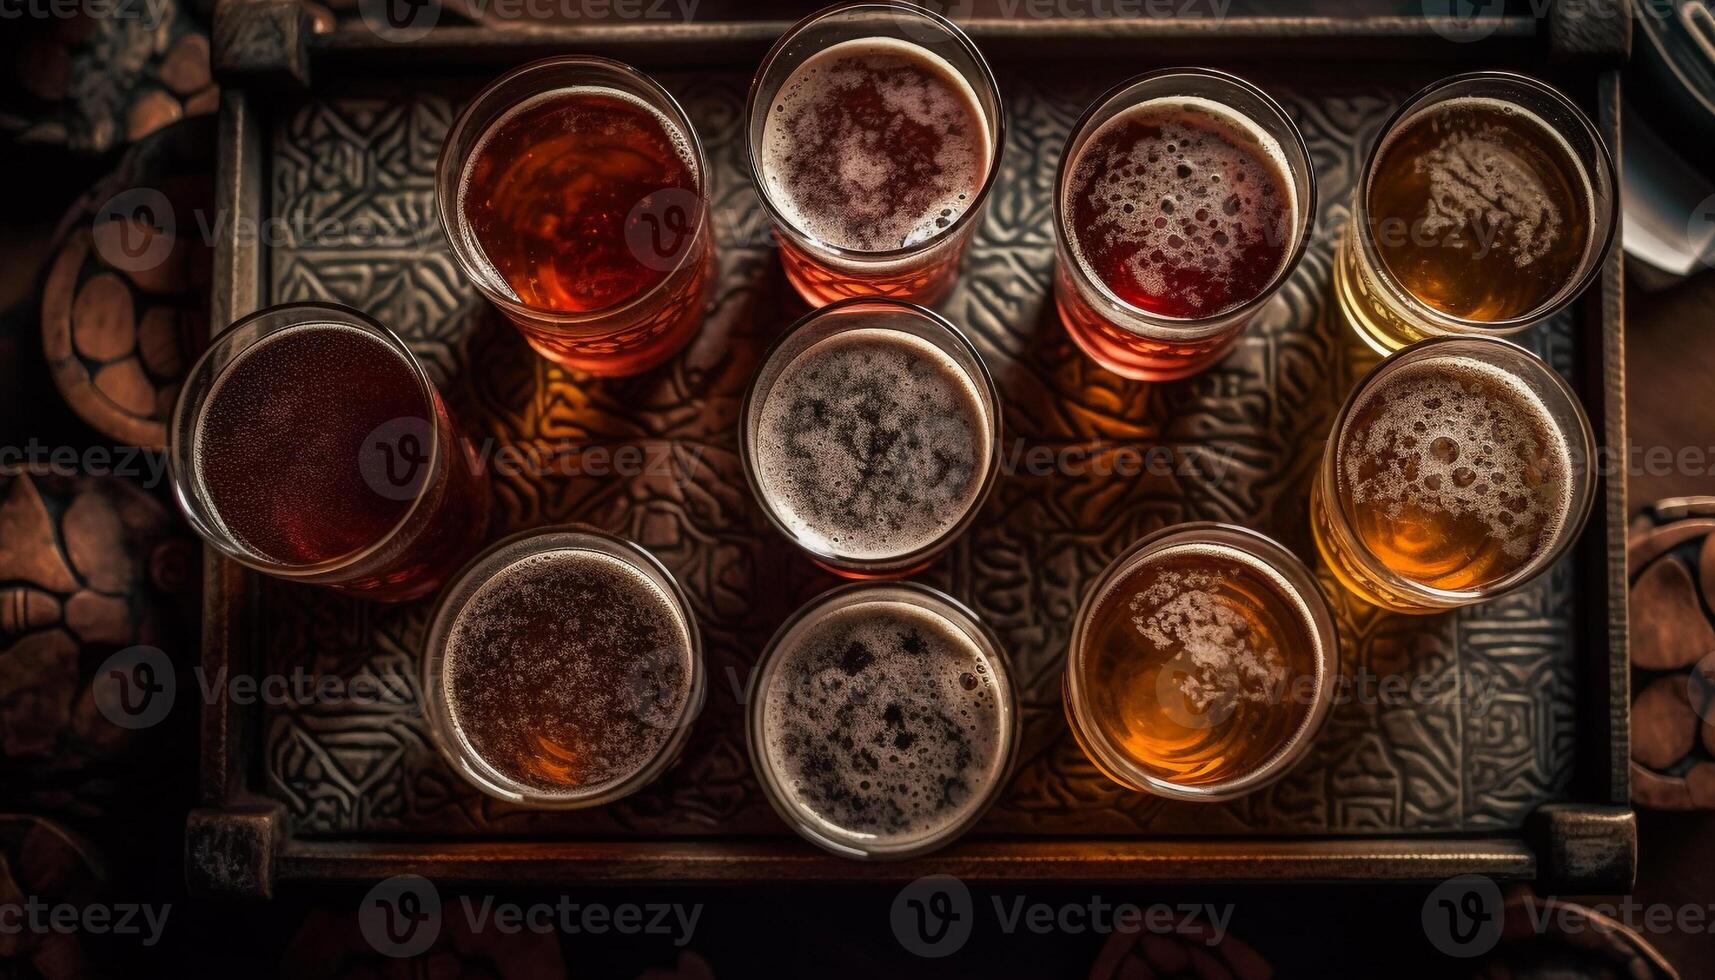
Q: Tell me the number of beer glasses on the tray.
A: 10